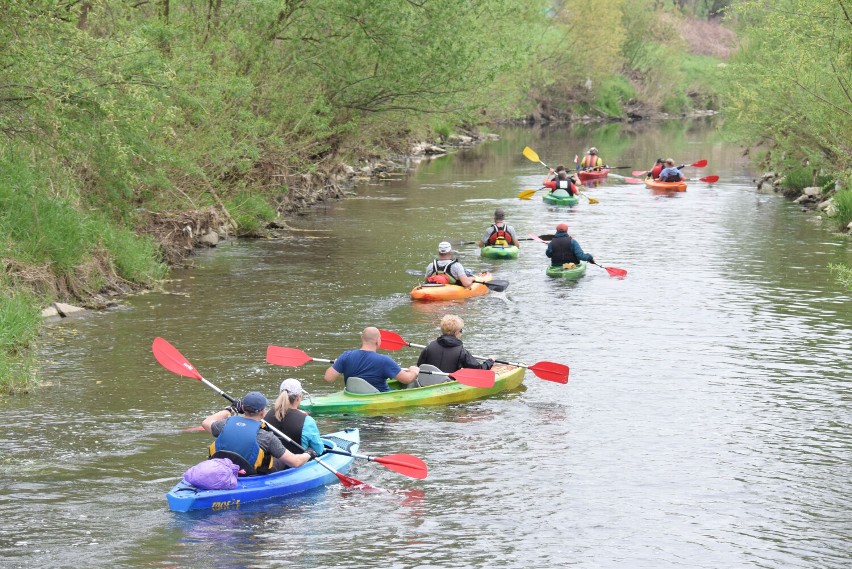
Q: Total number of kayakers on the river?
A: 12